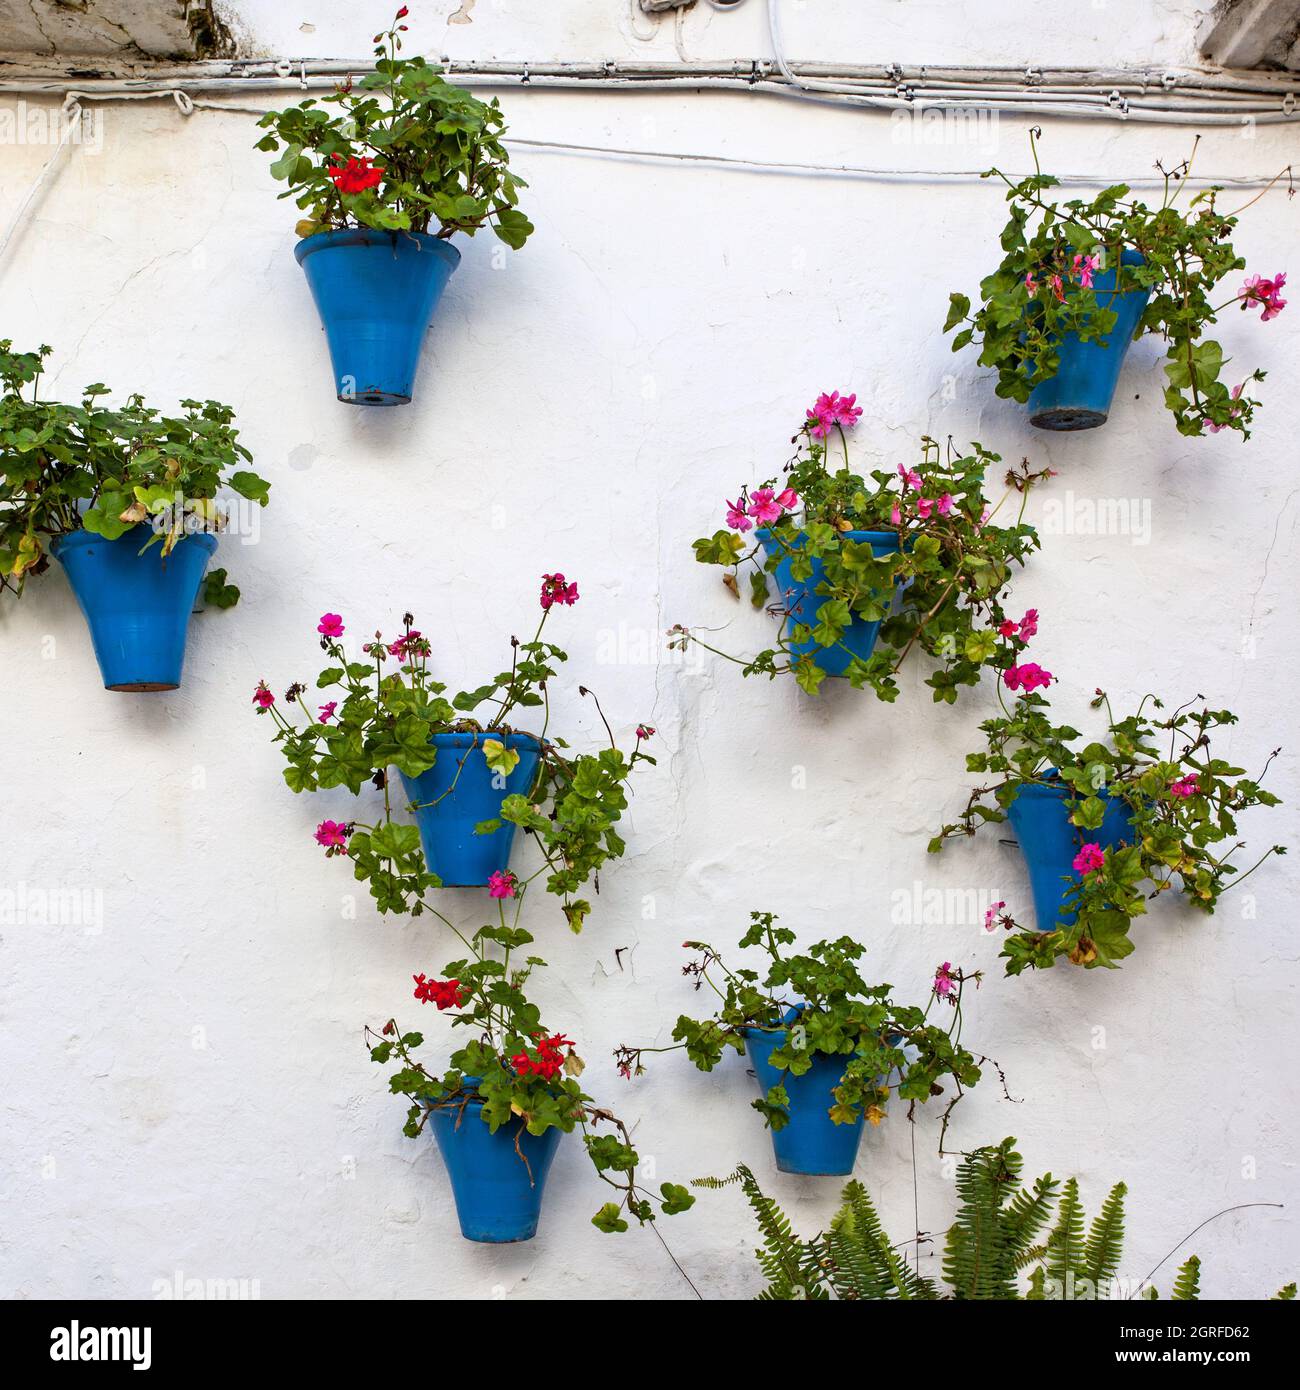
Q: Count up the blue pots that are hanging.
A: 8